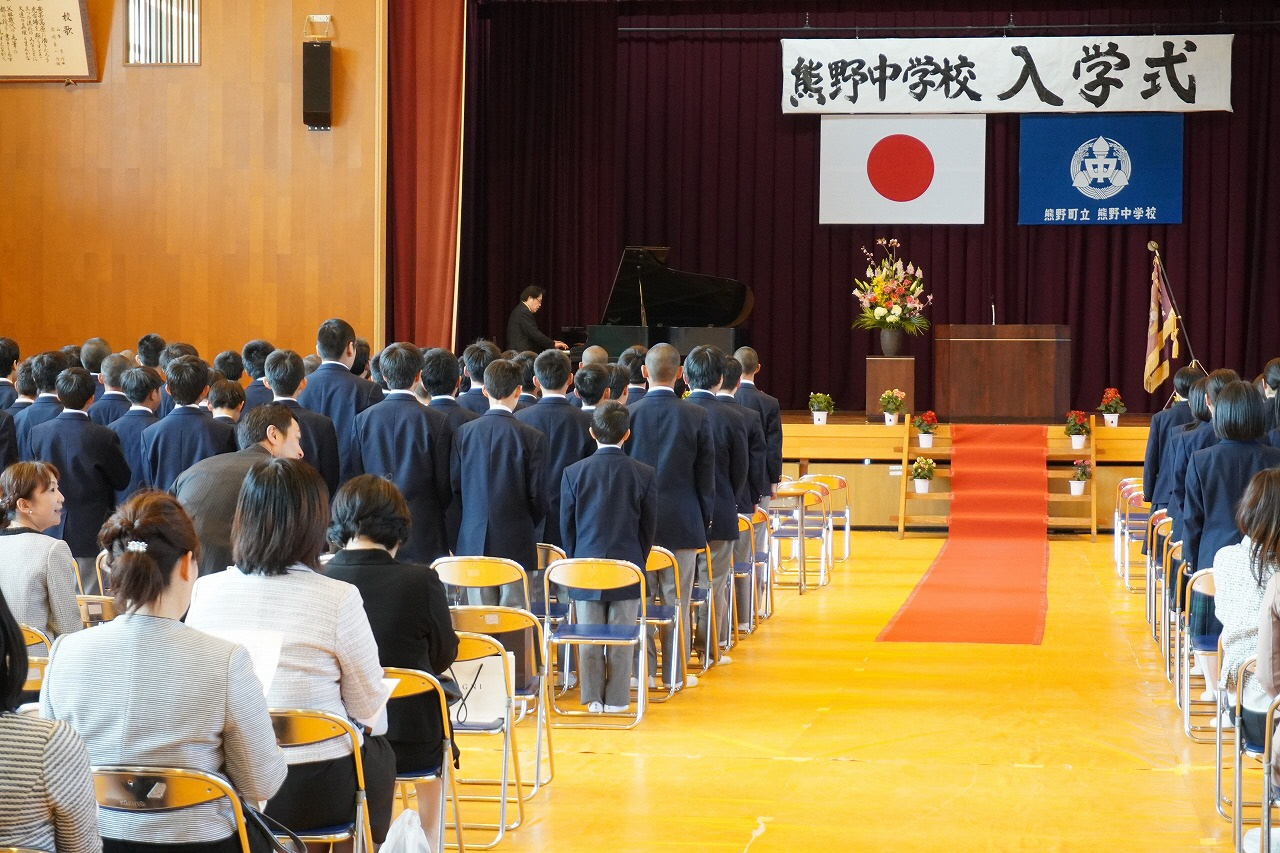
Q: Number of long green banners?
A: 0